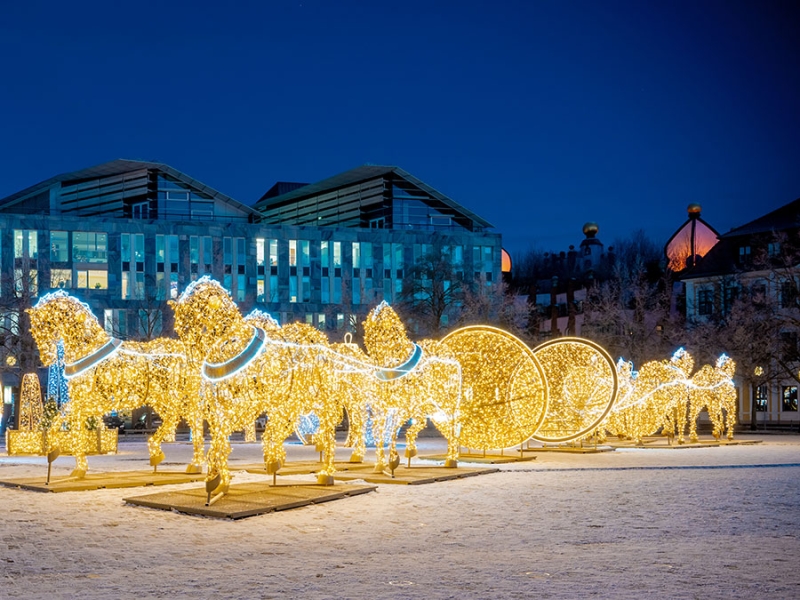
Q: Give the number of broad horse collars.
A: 3